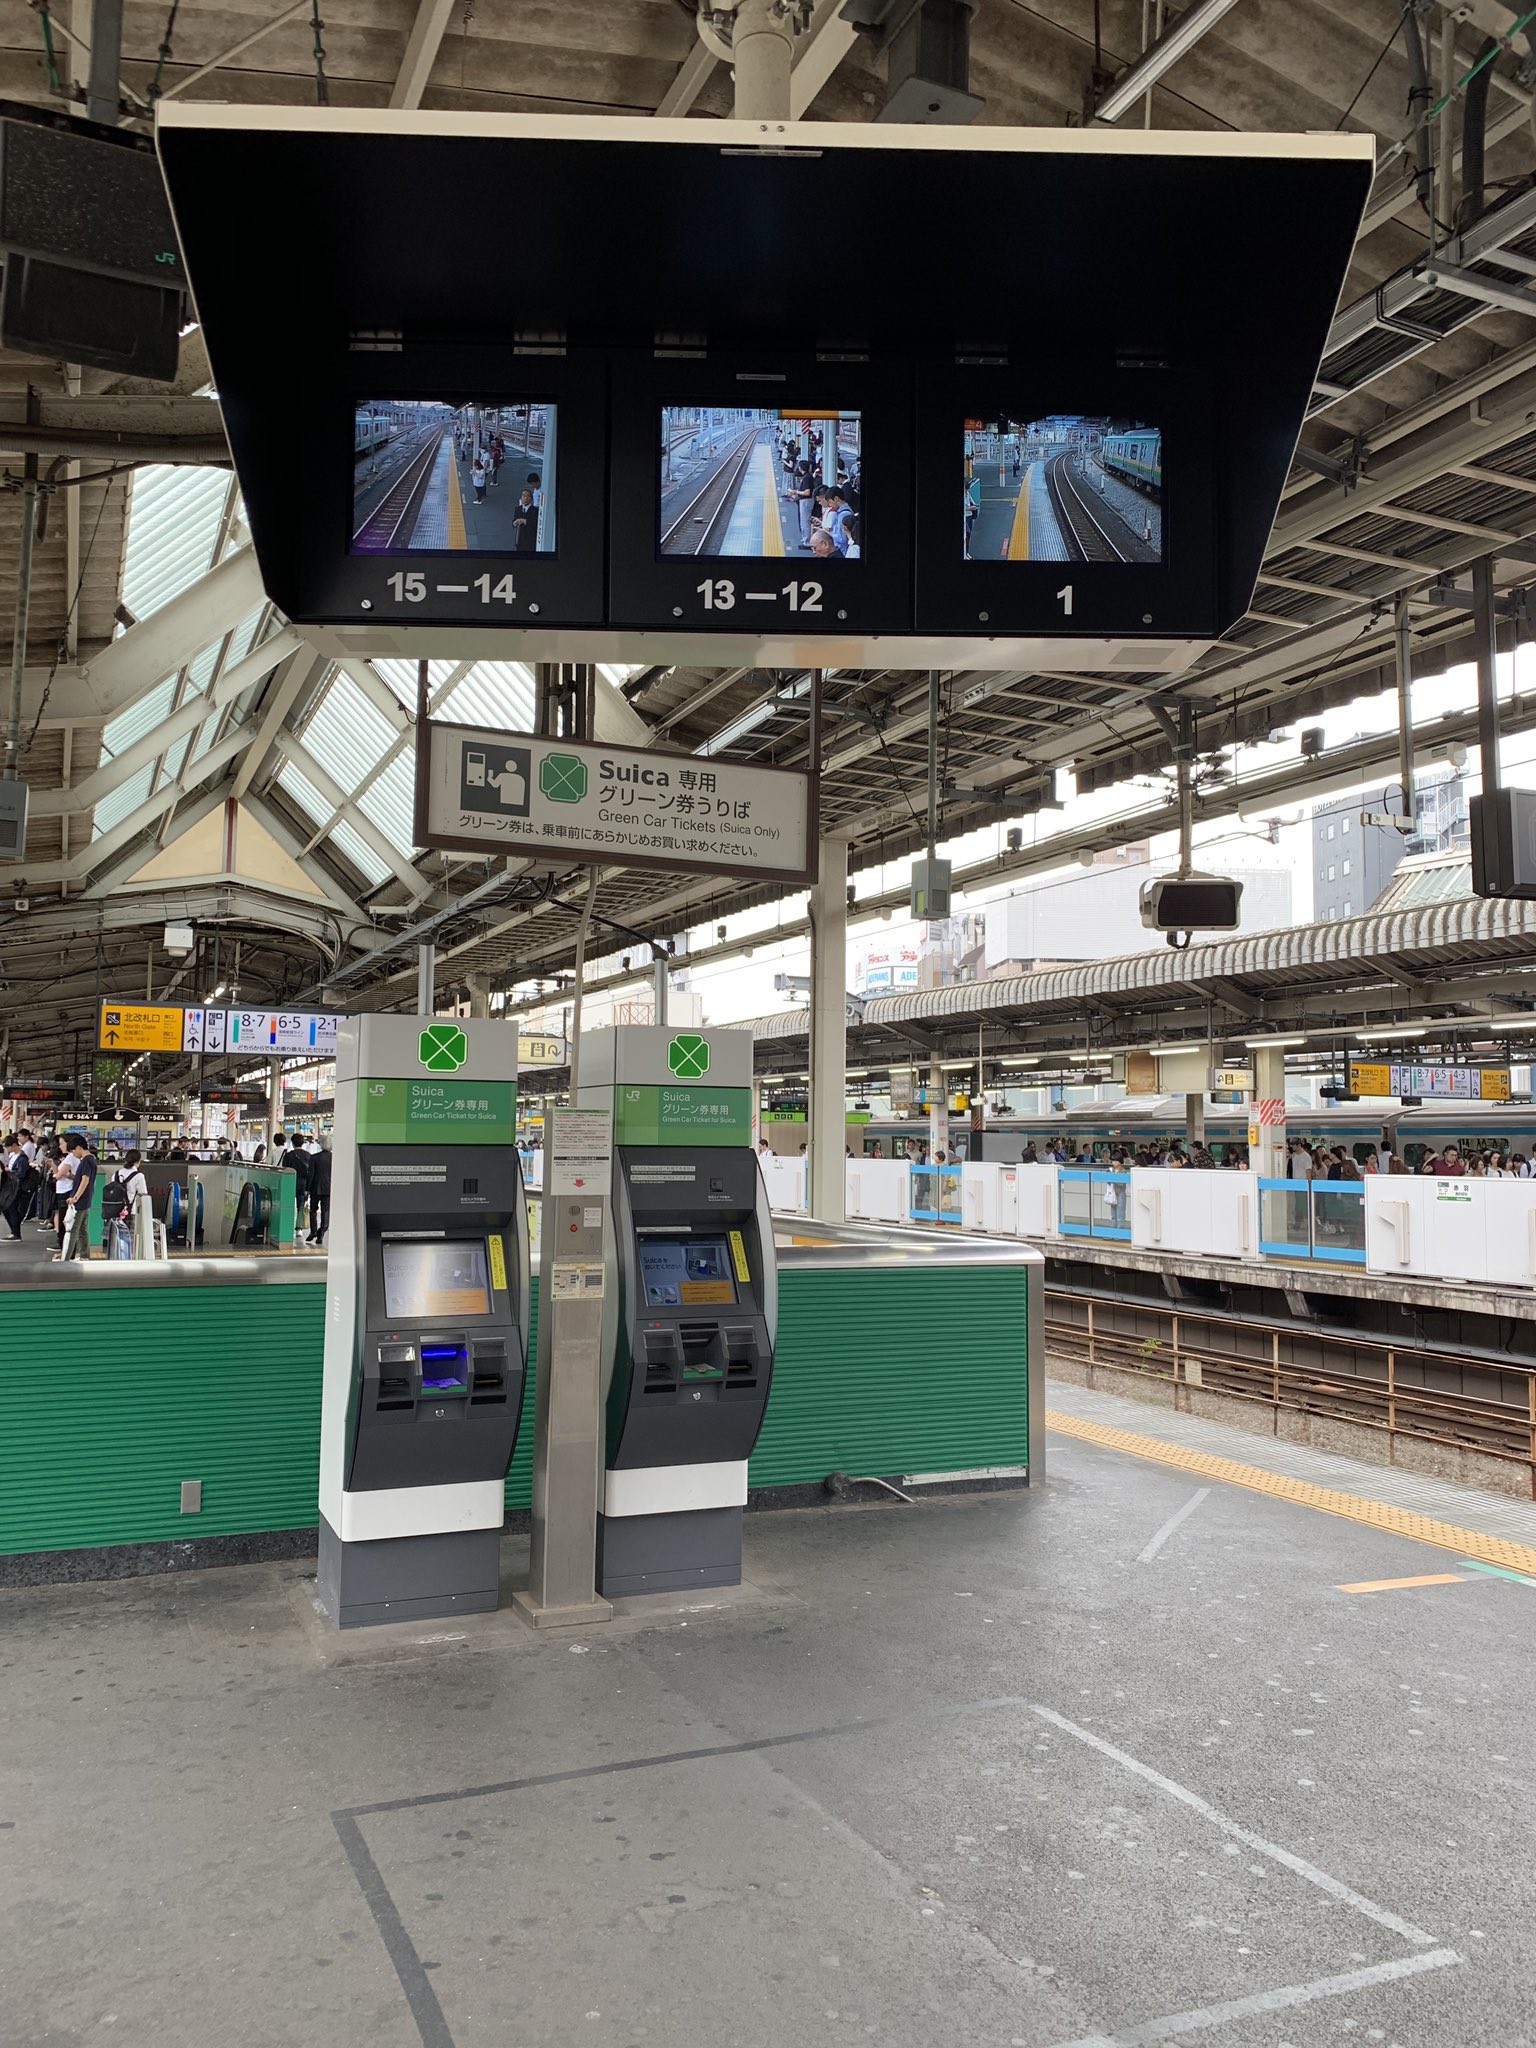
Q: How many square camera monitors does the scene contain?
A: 3